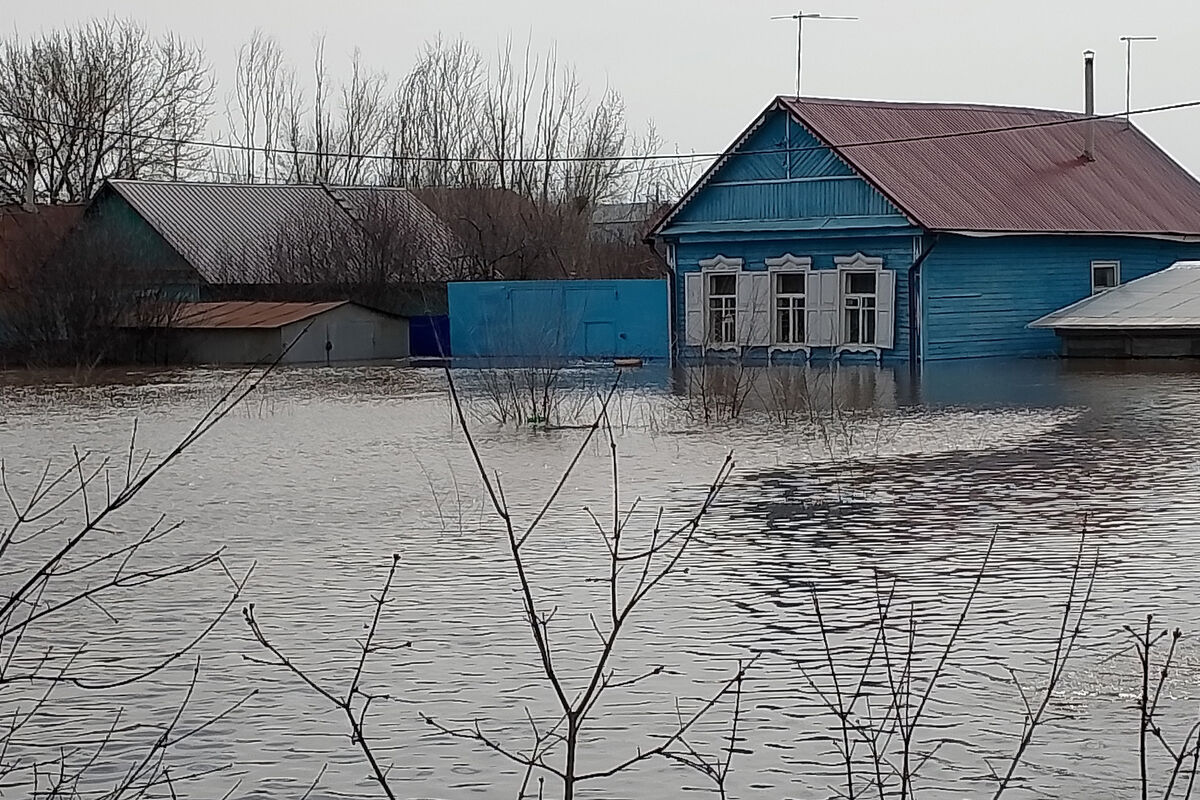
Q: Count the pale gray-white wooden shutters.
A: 6